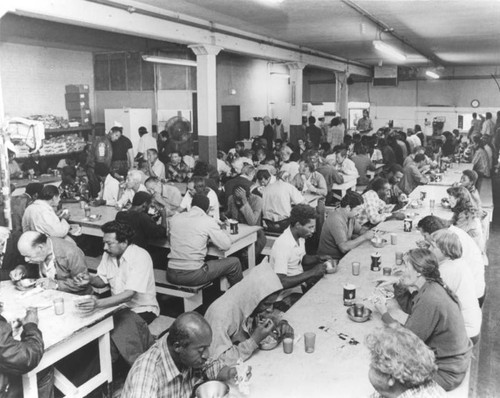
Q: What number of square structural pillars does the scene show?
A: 3